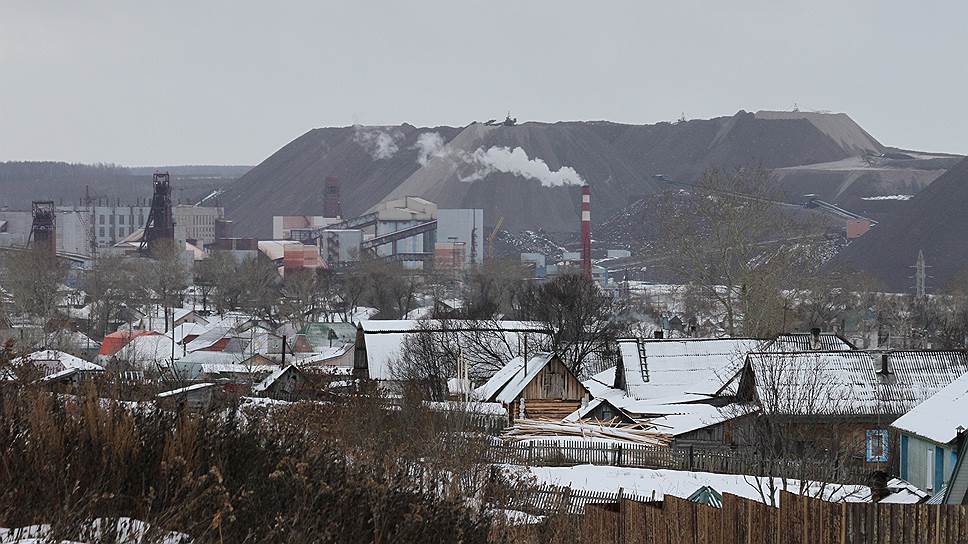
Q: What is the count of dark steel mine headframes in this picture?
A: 2